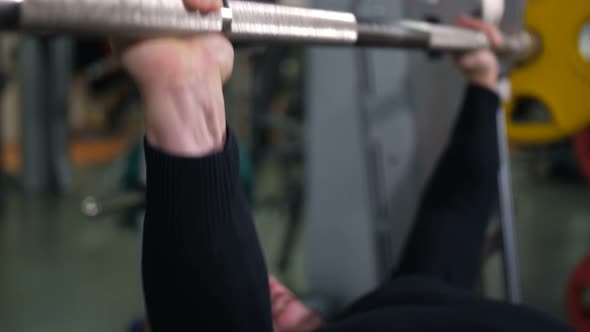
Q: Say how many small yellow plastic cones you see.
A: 0